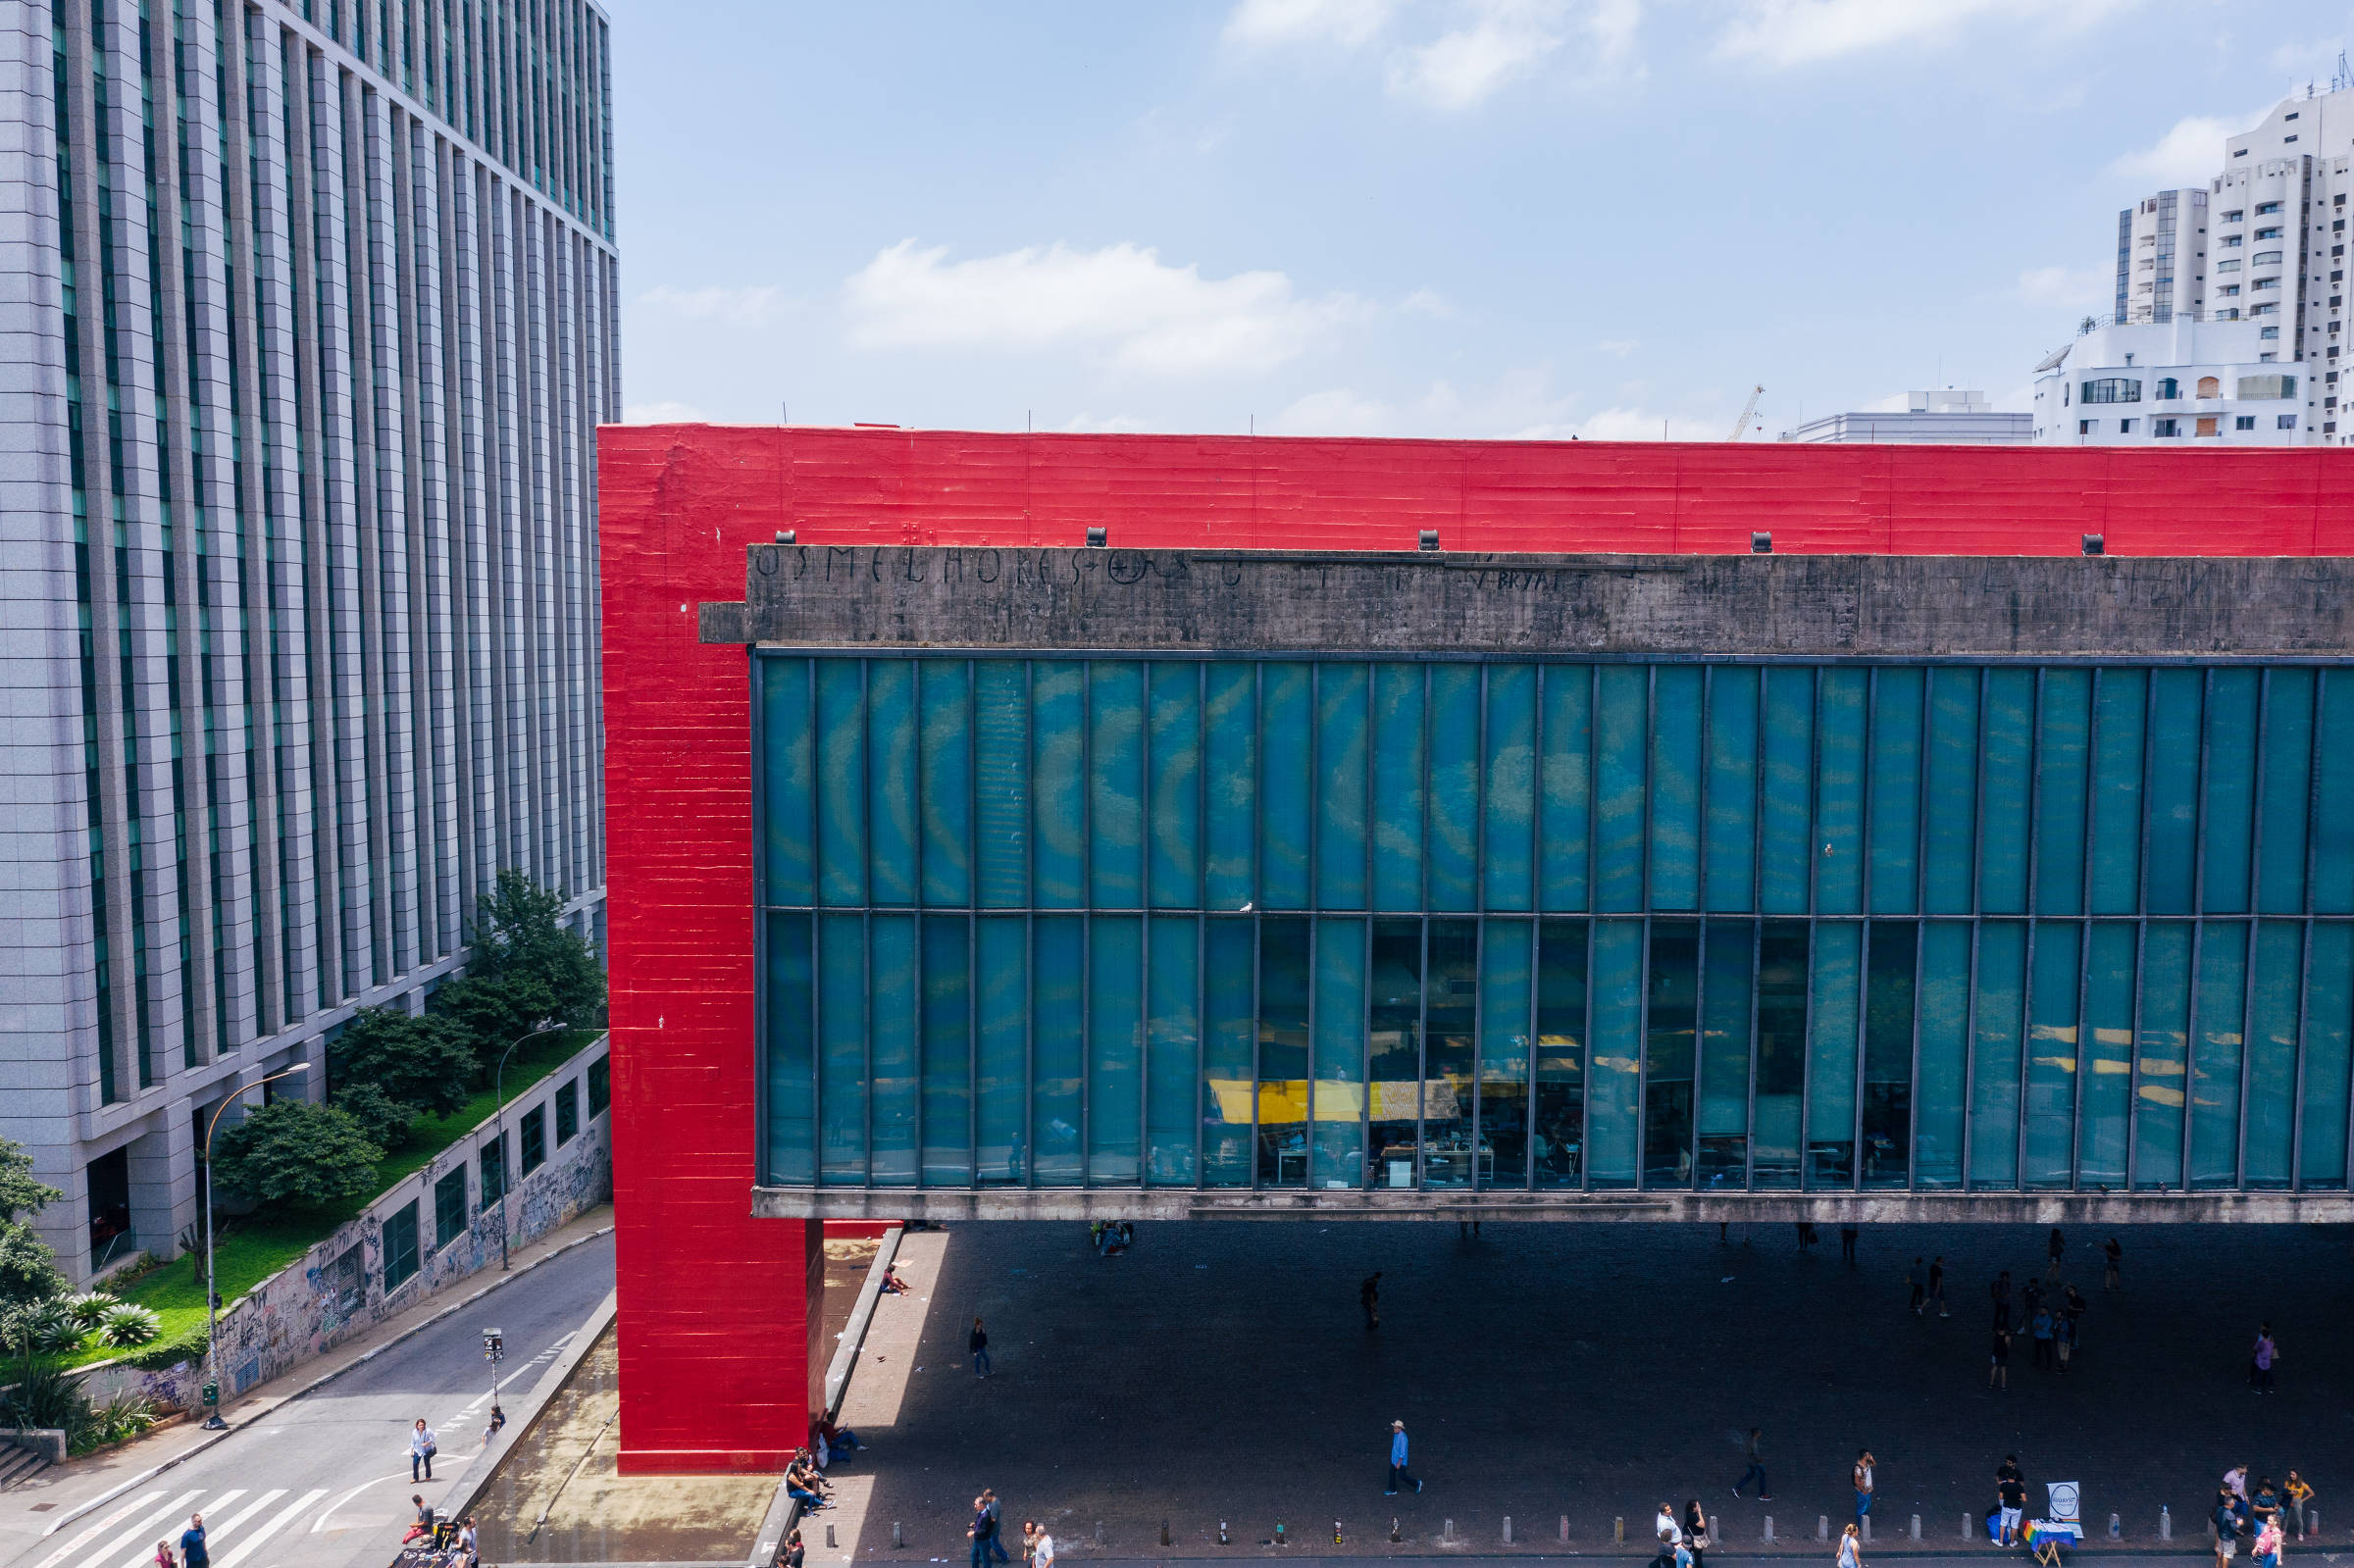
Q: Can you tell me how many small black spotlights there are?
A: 5